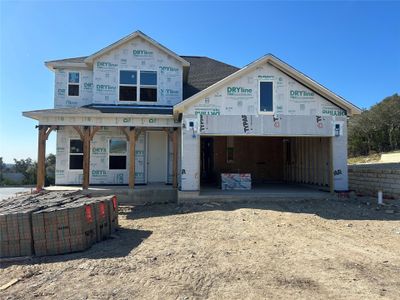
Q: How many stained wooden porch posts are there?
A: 4